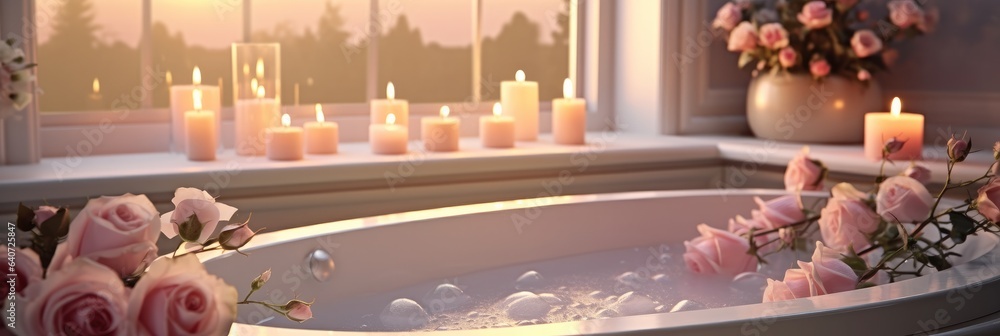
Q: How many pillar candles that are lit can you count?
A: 12